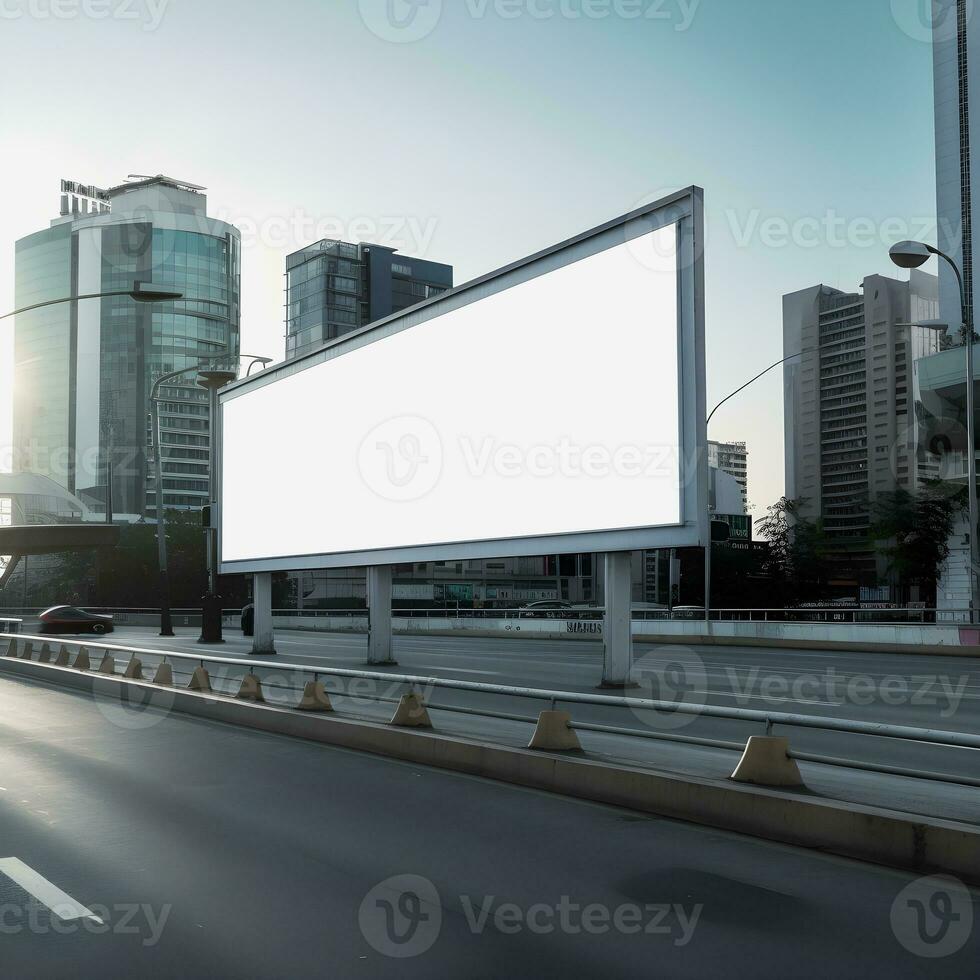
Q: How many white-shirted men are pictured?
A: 0